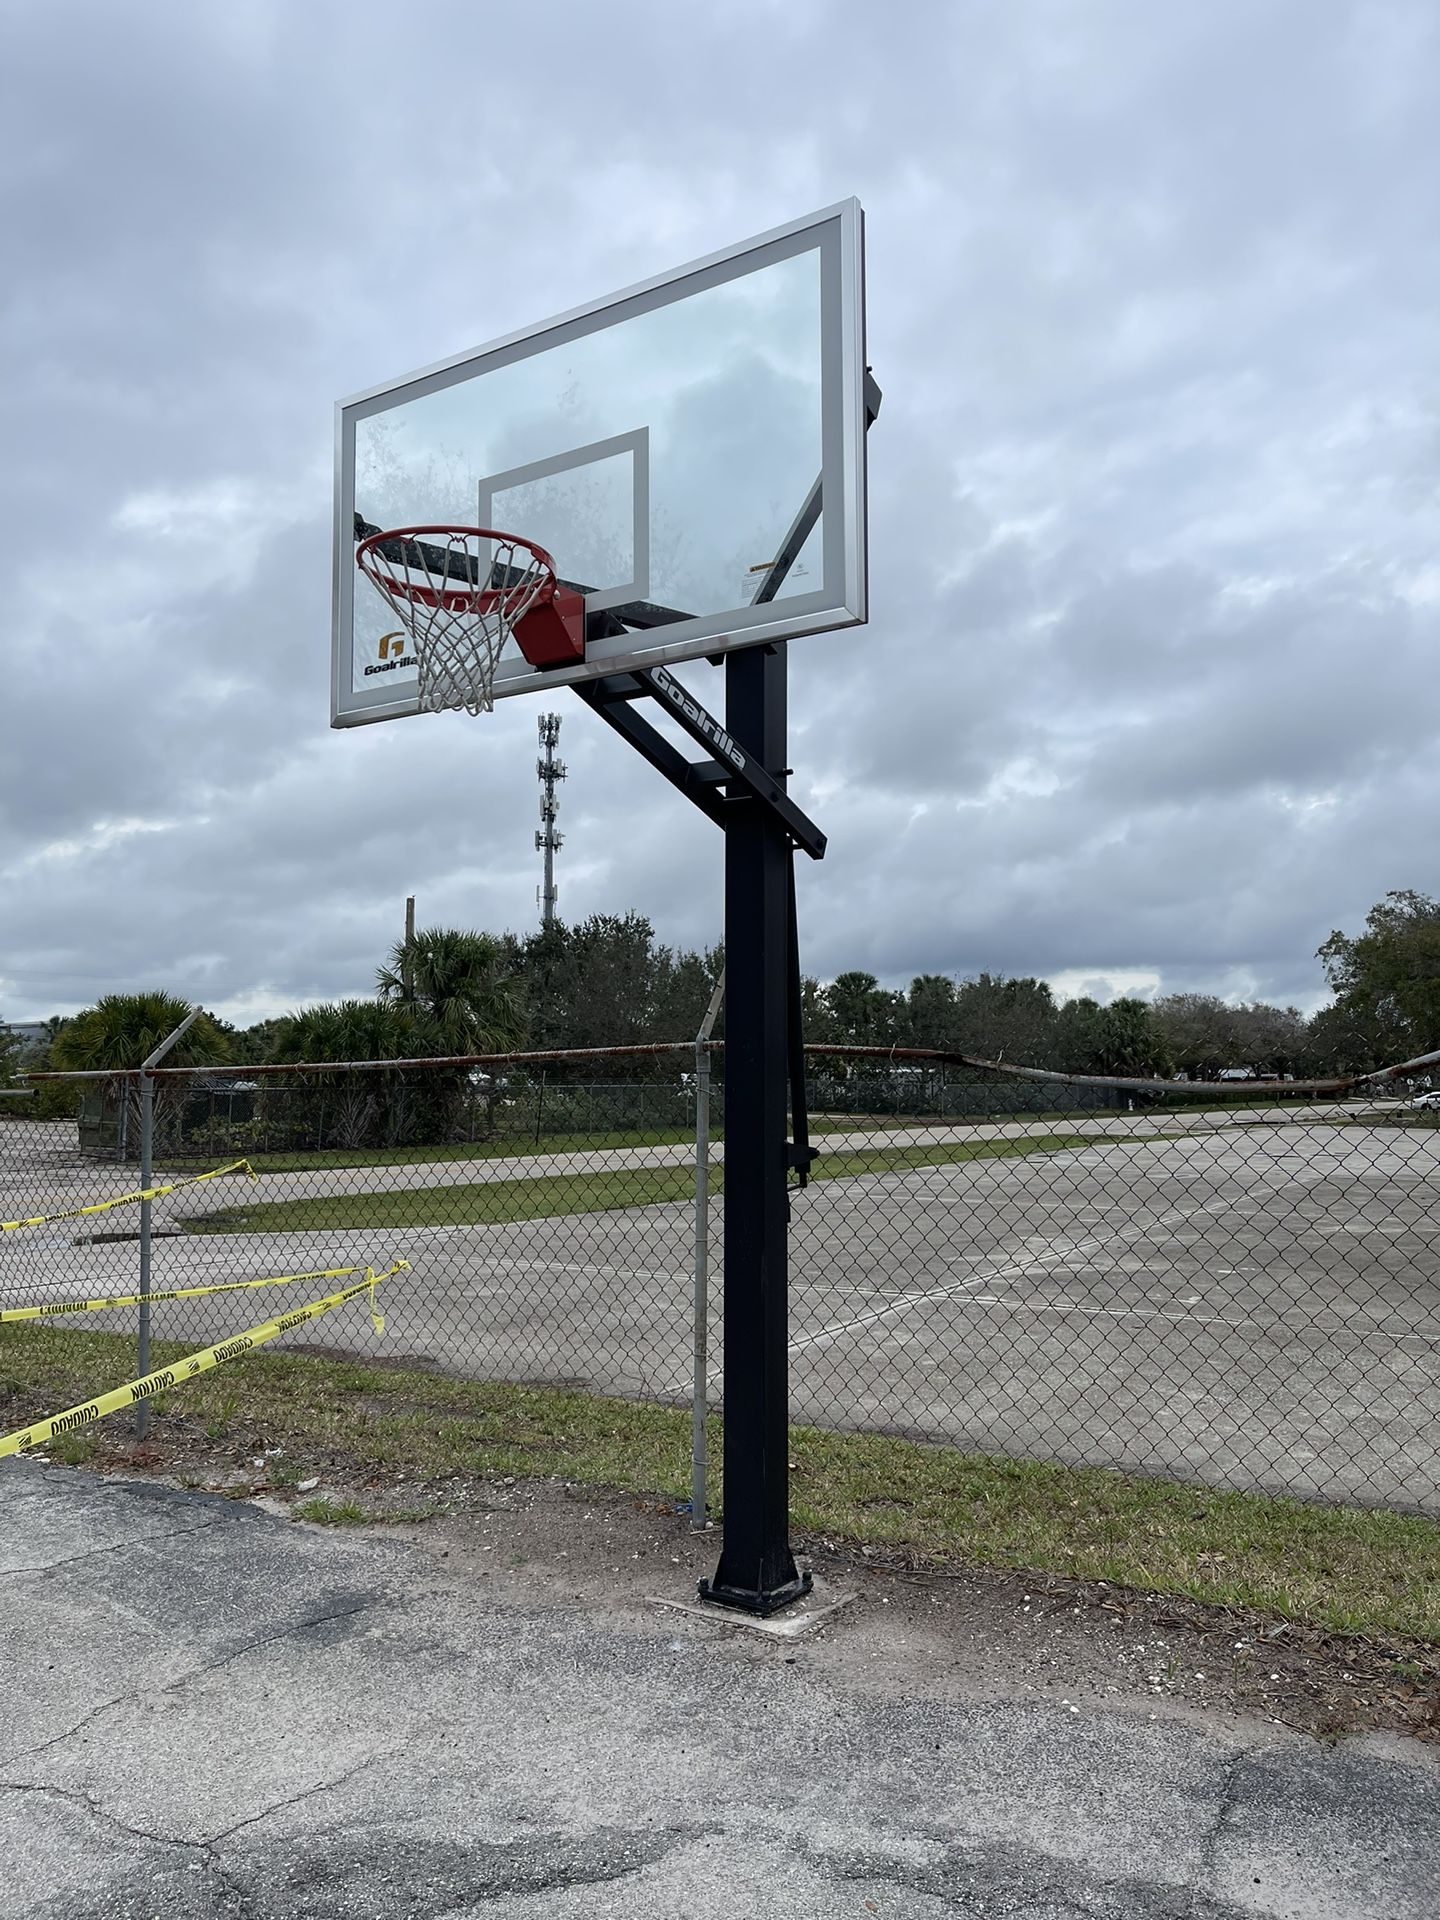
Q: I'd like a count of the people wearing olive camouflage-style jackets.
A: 0